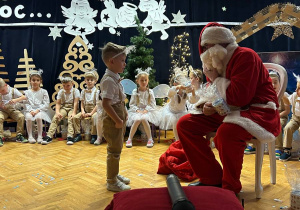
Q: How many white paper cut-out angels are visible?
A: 3